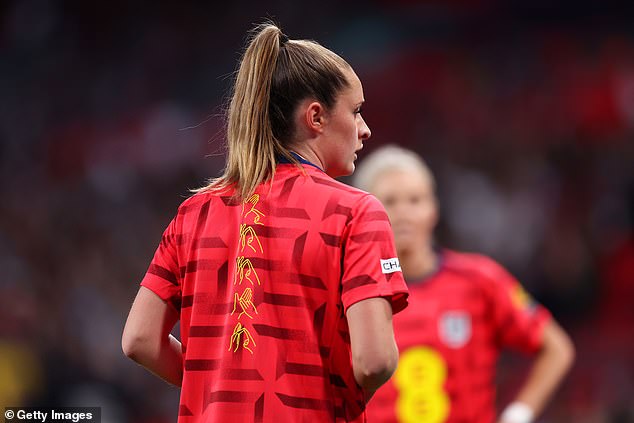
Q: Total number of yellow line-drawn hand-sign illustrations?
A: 5